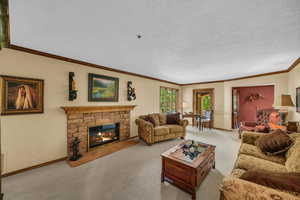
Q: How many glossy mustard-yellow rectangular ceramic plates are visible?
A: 0